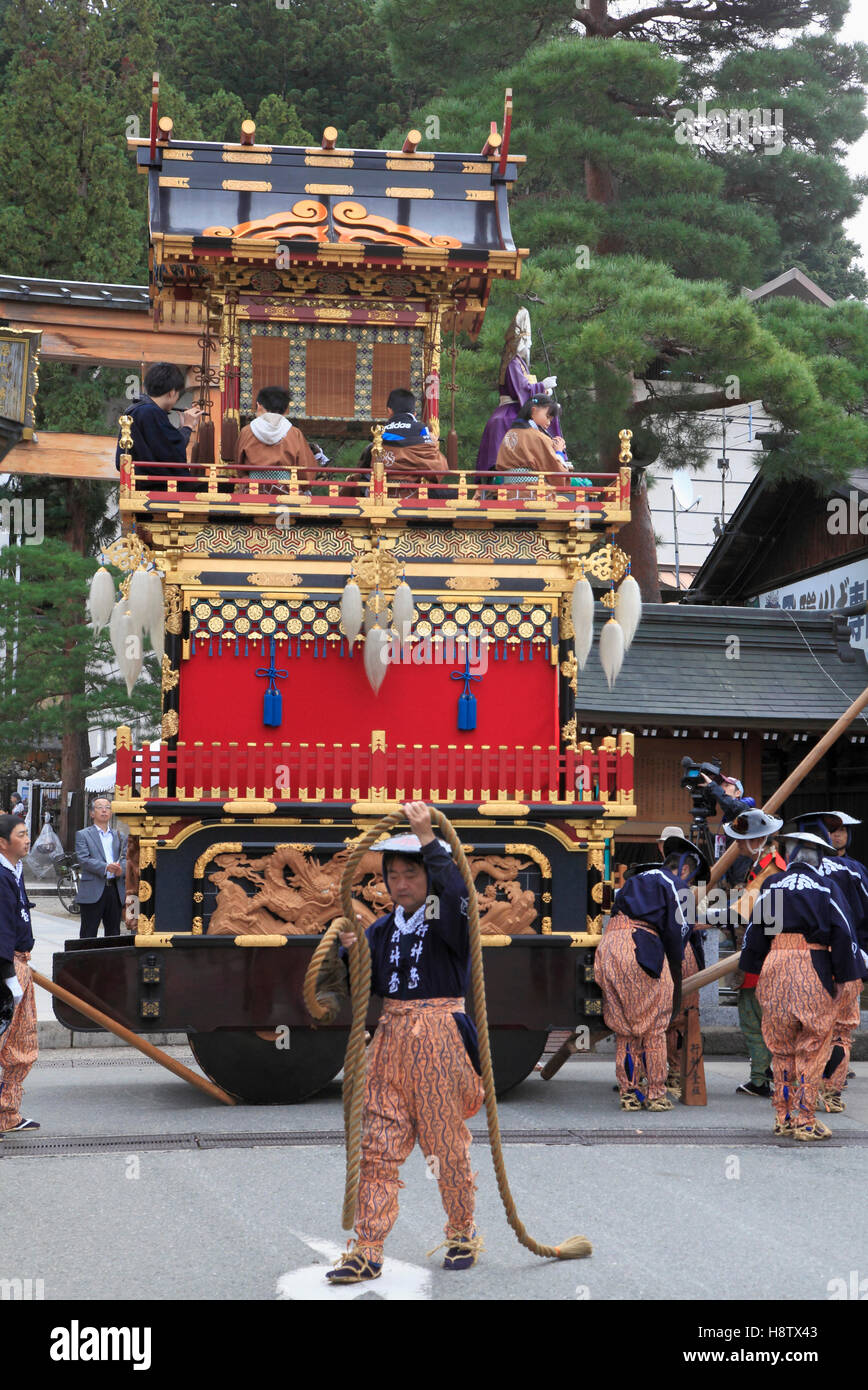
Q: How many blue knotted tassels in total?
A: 2